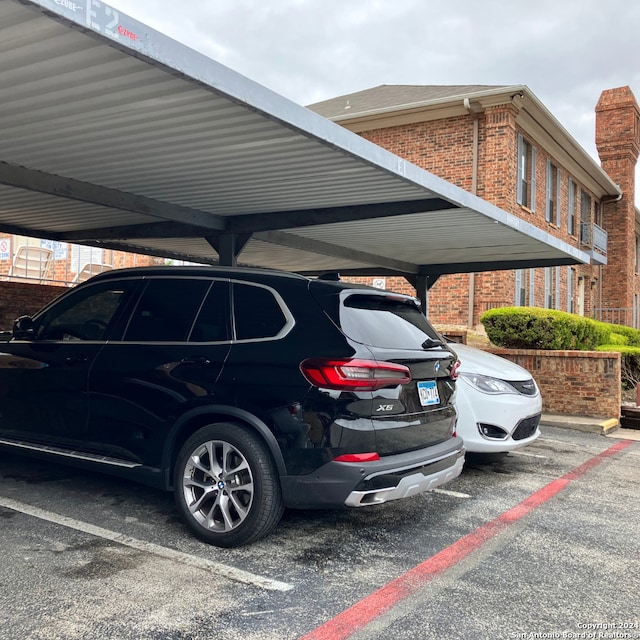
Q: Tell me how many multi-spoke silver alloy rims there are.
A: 1